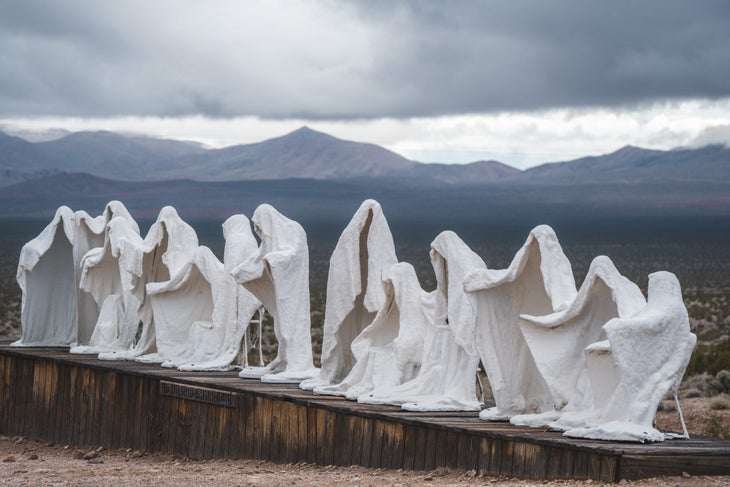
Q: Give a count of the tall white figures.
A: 13